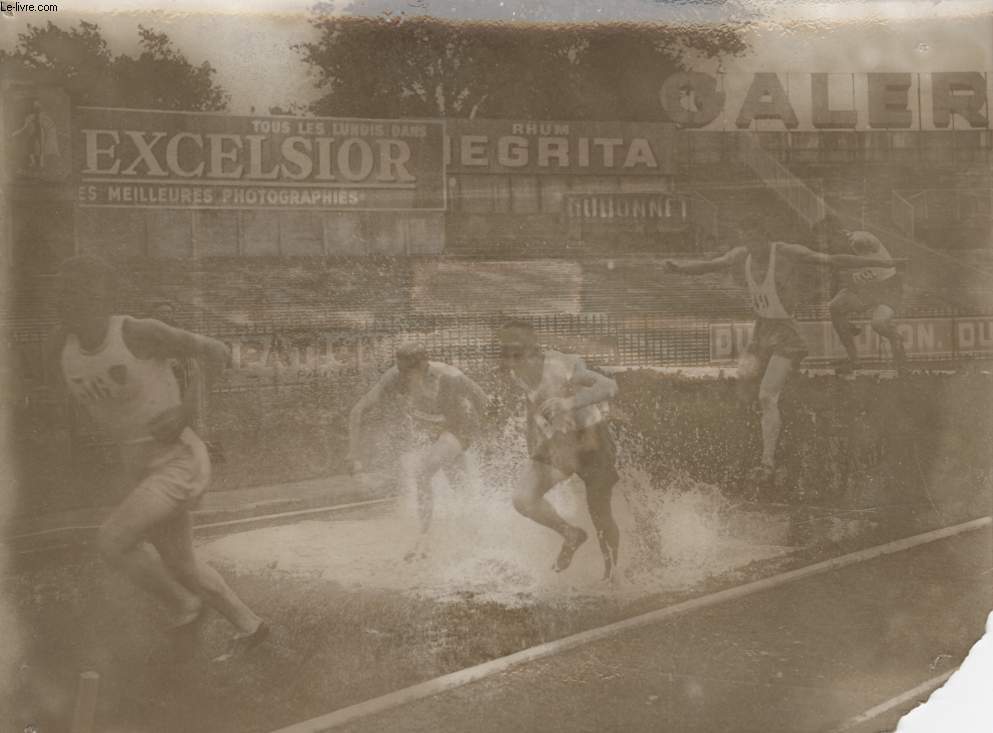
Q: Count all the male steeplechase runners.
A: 5